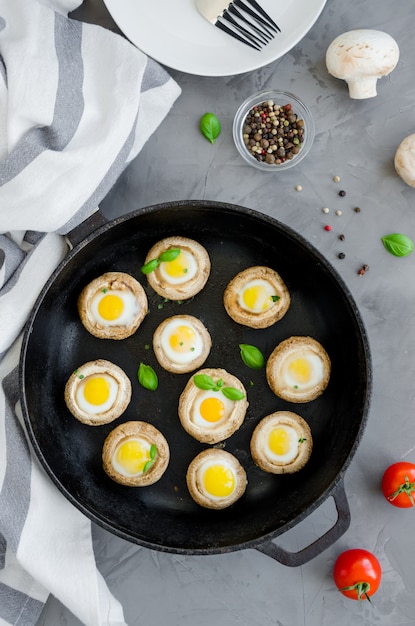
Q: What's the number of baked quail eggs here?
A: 10